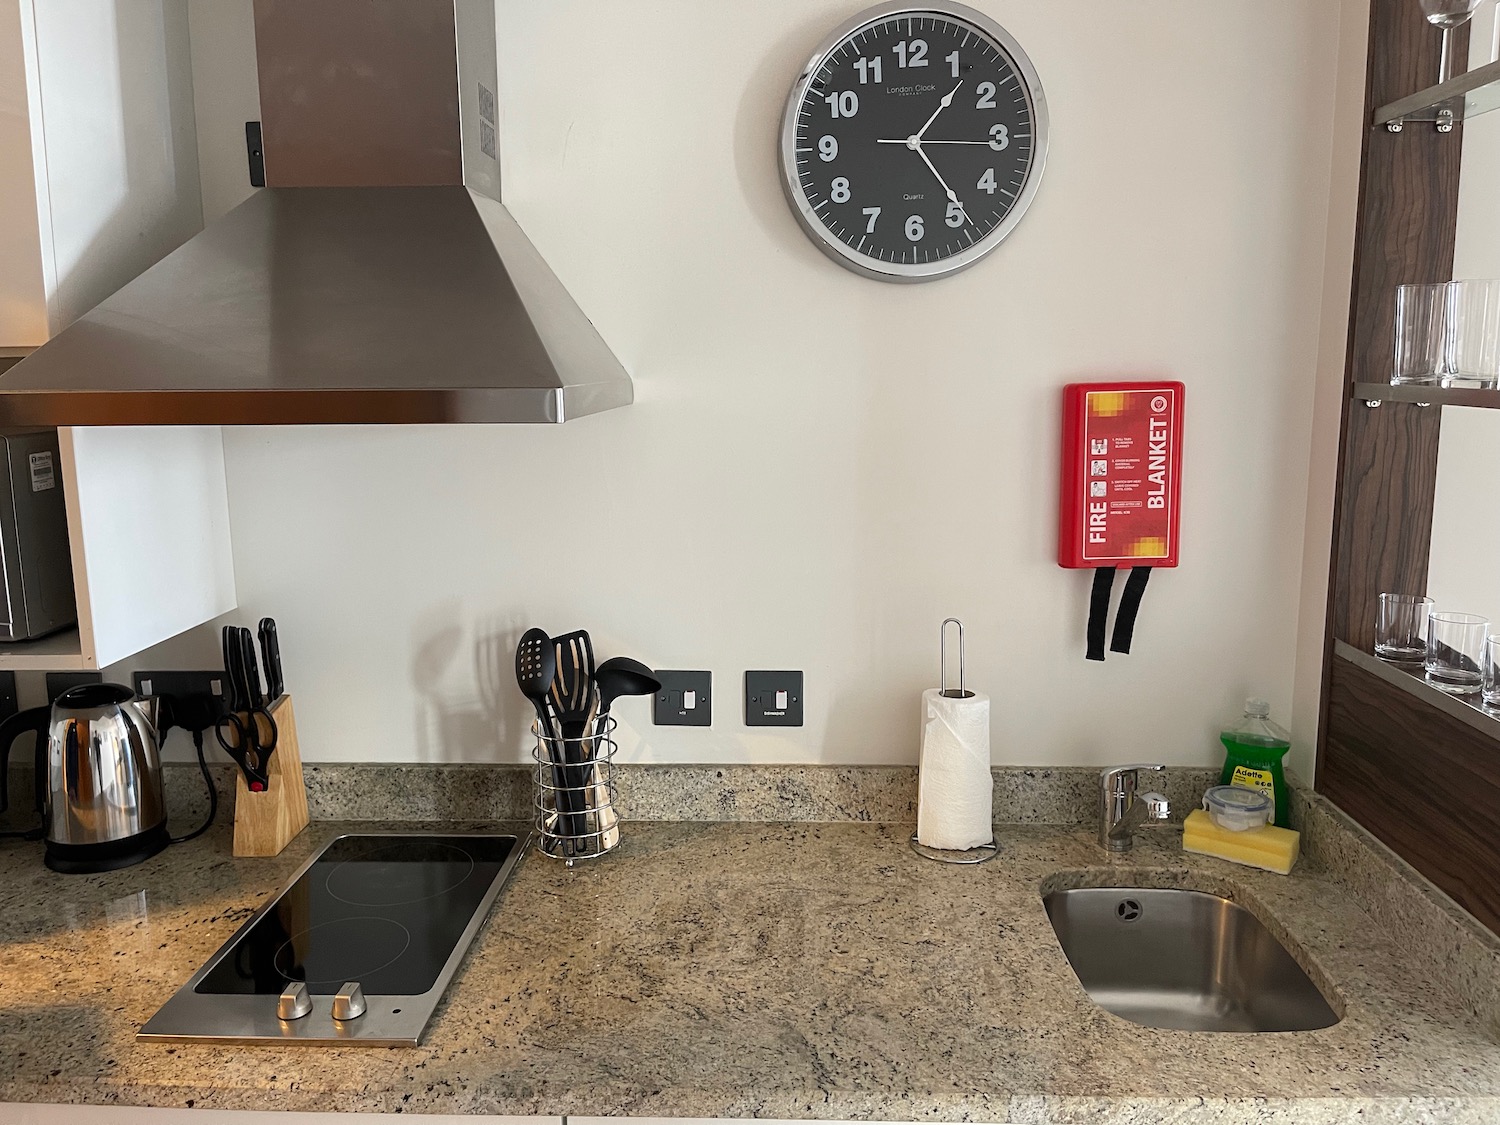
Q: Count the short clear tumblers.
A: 3